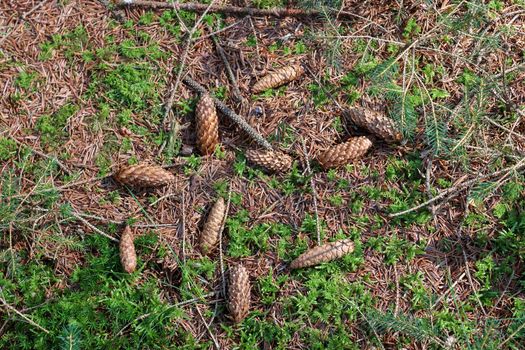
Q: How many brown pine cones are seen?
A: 10